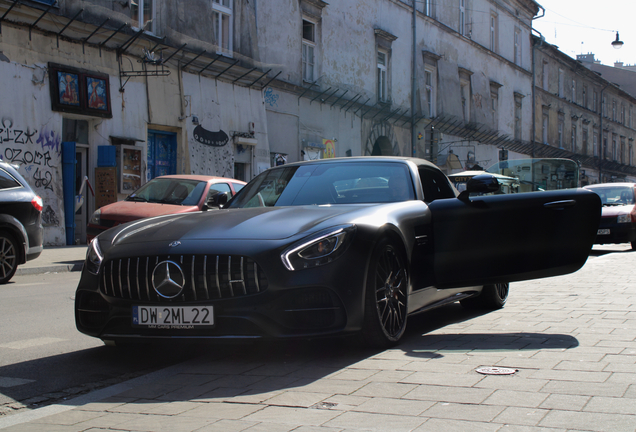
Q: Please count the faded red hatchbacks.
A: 1